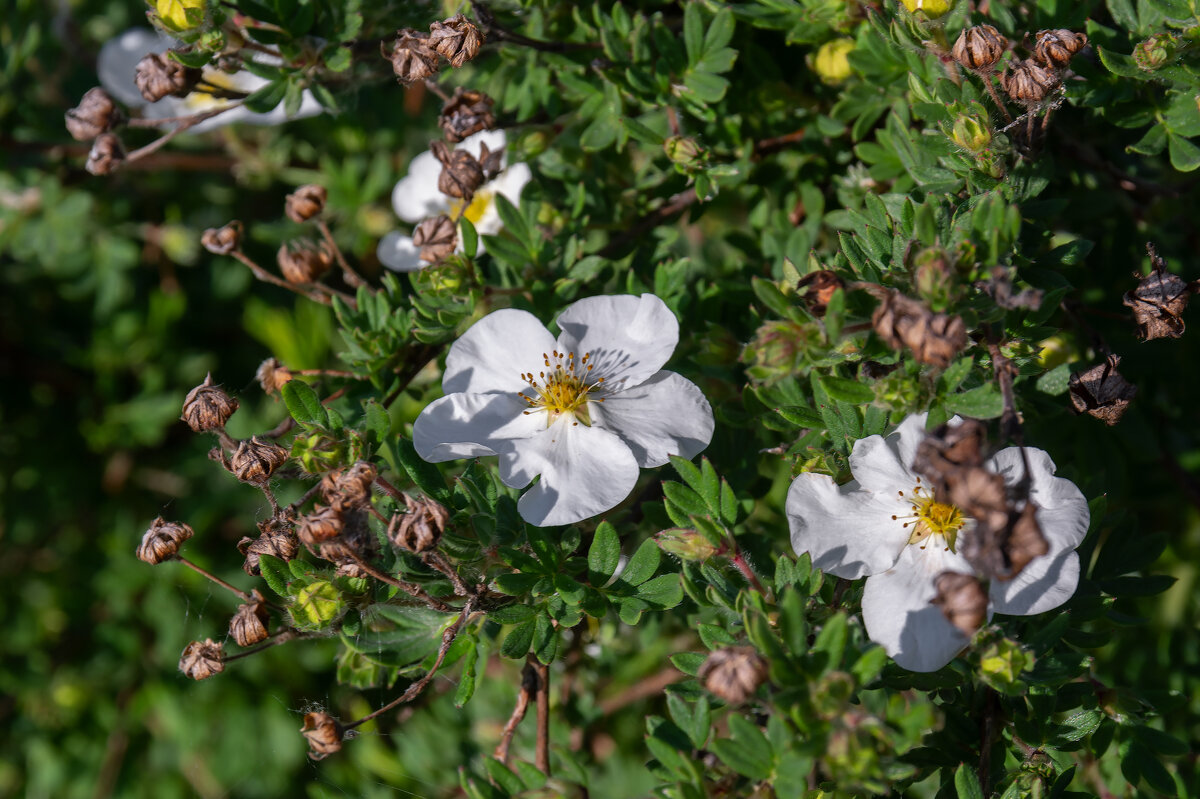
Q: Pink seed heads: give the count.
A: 0